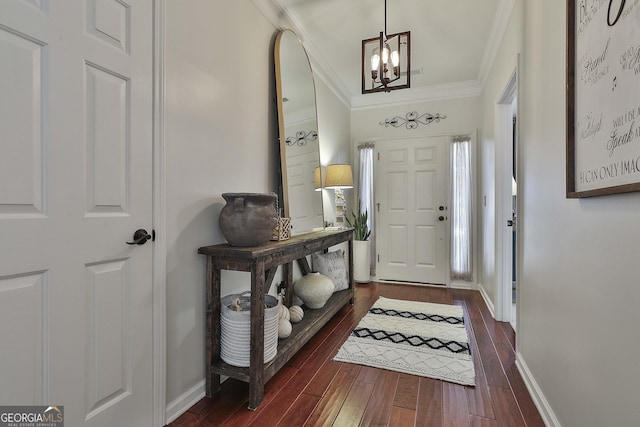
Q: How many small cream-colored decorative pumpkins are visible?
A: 3